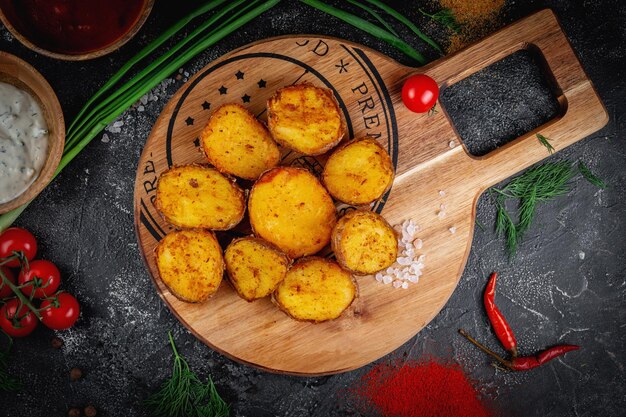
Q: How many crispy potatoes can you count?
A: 9